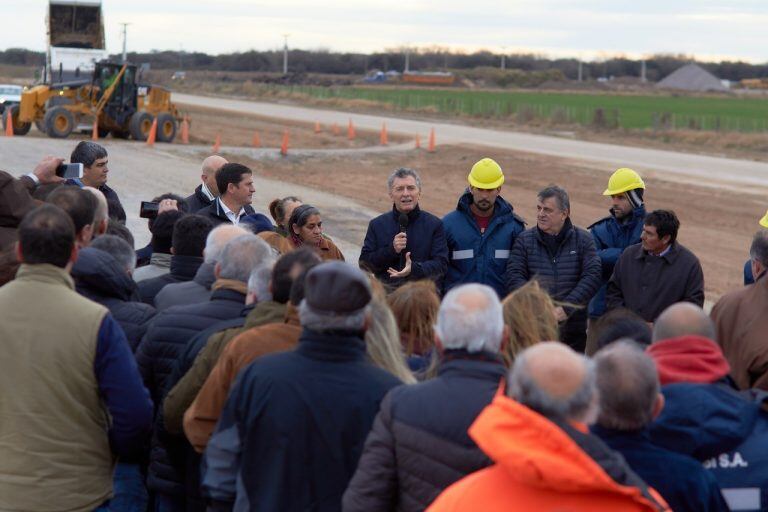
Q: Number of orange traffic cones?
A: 13